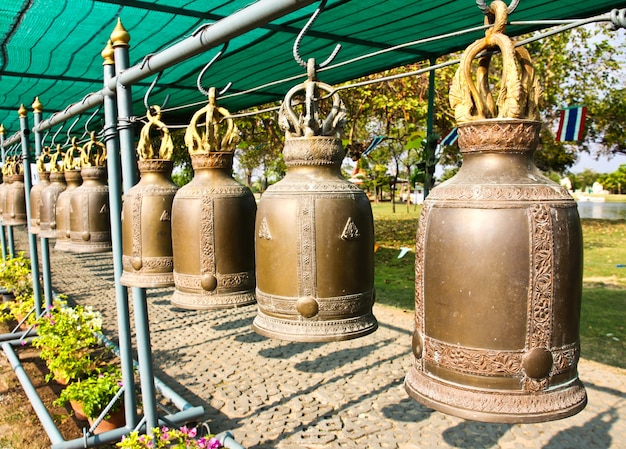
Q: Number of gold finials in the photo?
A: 5